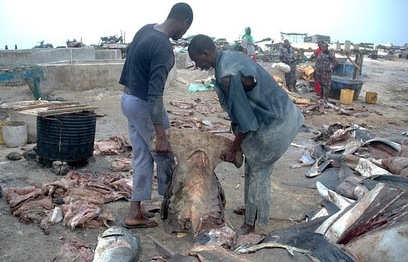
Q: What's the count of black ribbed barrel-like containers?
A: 1